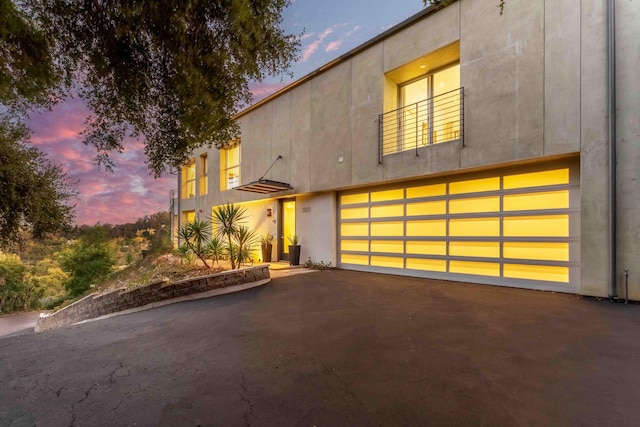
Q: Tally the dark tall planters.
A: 2